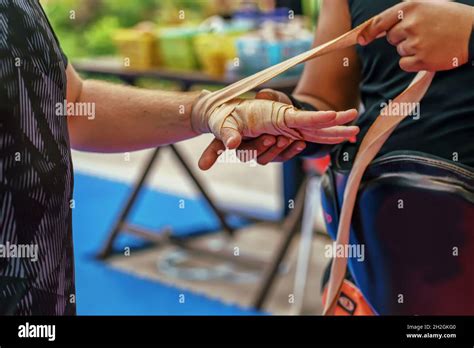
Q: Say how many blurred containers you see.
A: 4